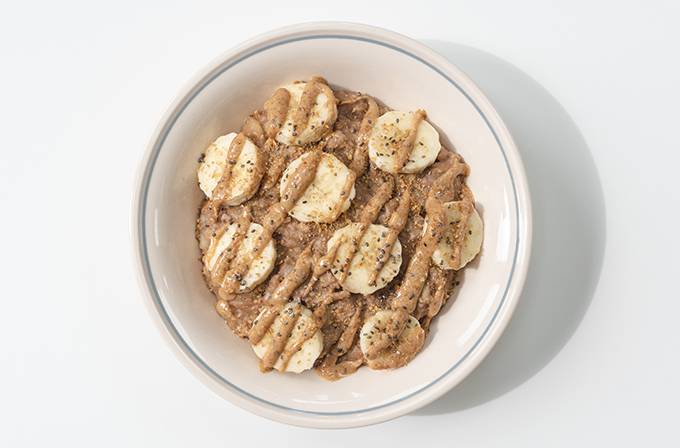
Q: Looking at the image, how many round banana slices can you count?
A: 9